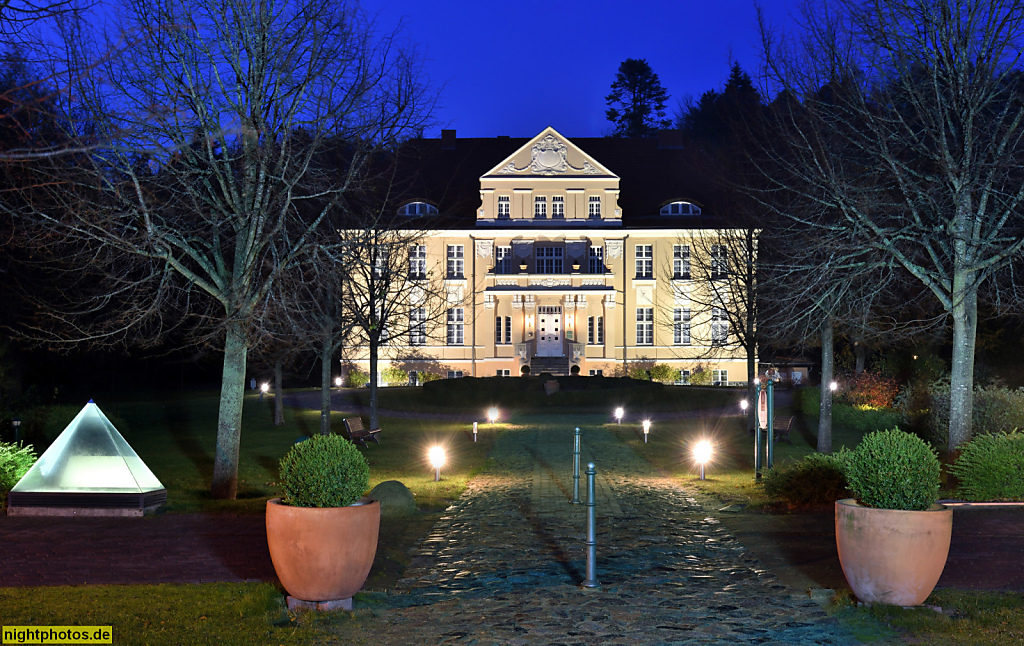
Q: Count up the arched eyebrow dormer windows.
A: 2